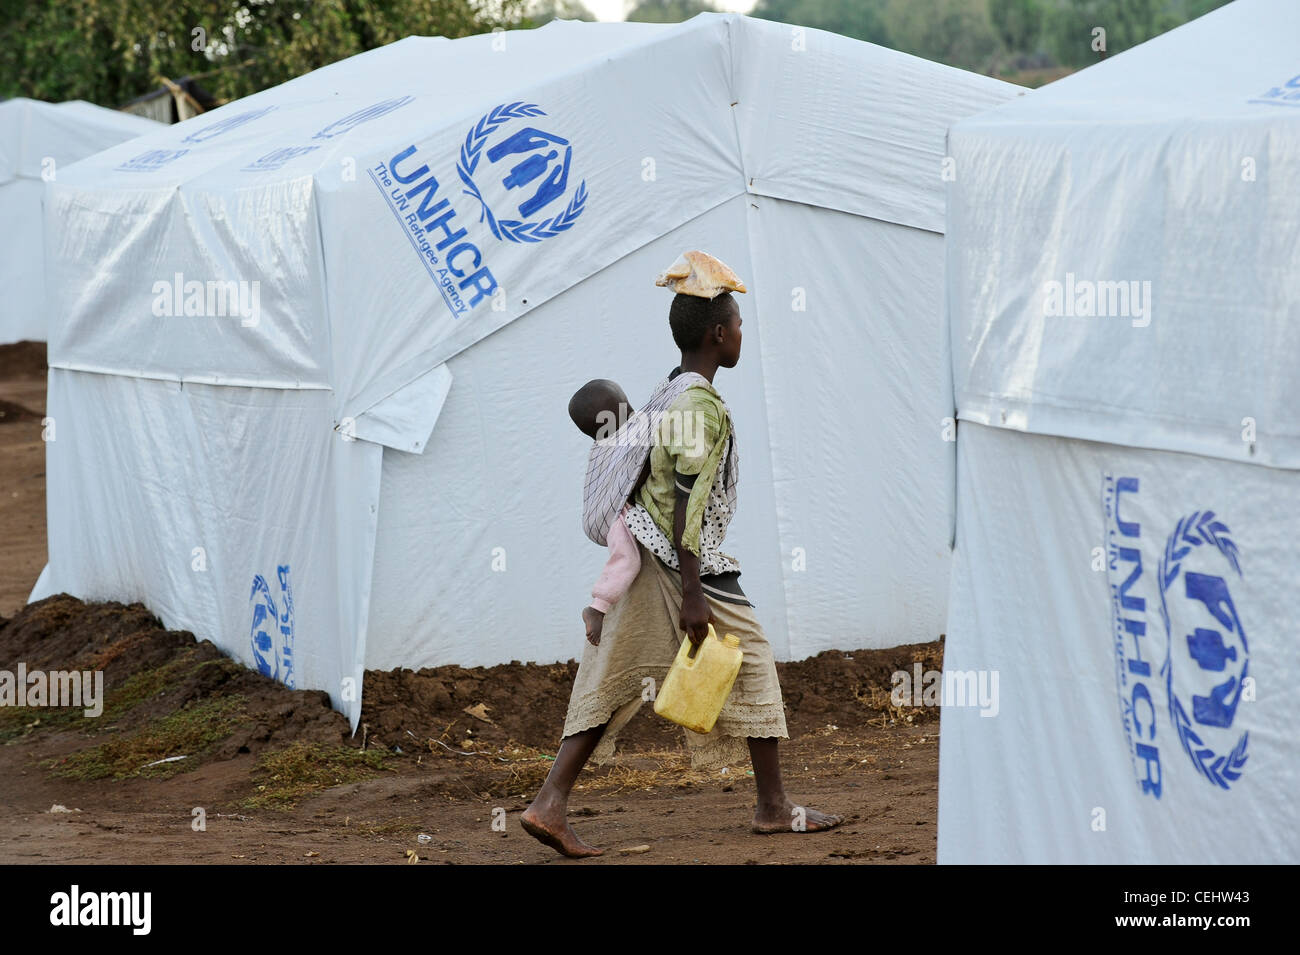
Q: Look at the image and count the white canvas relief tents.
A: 3